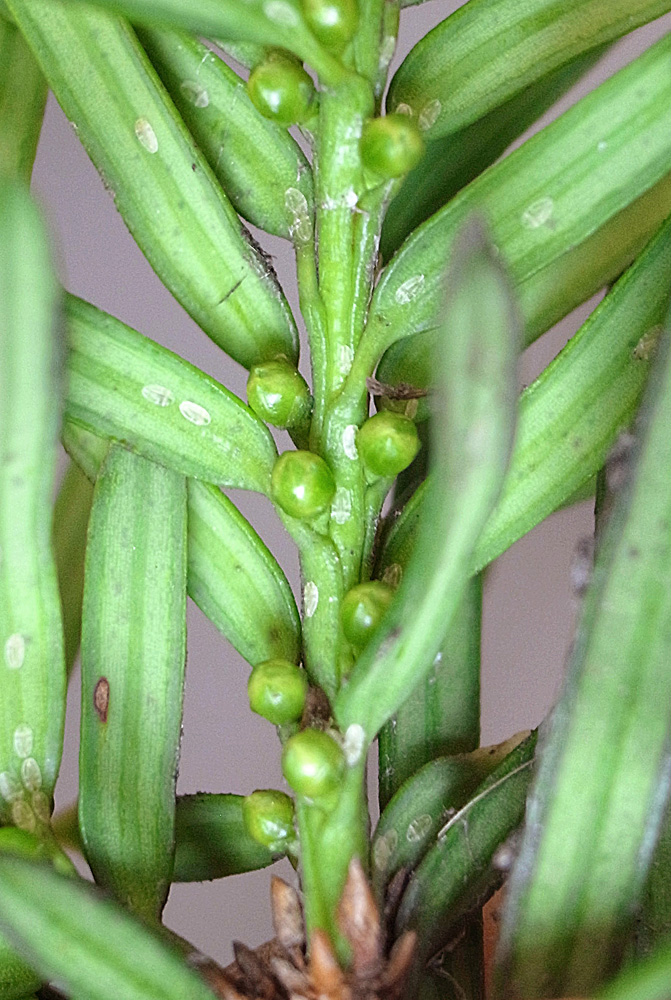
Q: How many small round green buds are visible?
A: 10